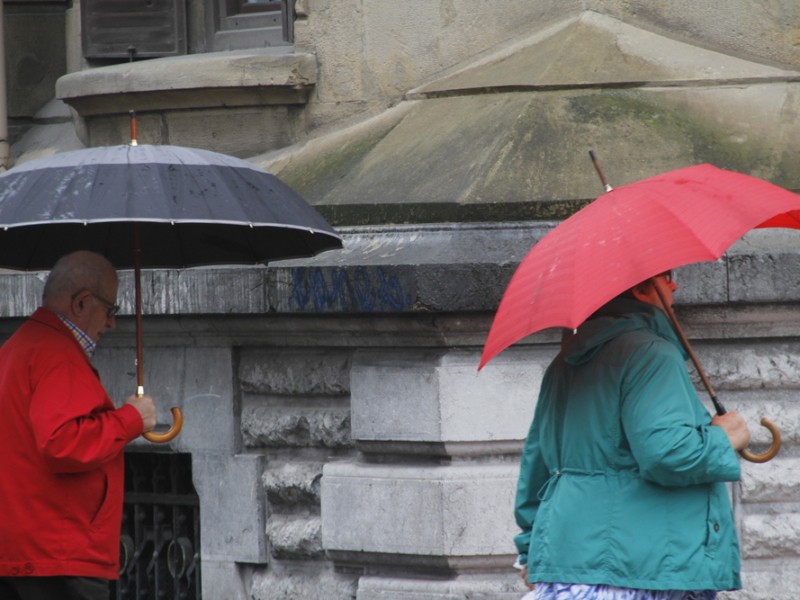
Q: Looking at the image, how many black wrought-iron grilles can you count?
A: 1